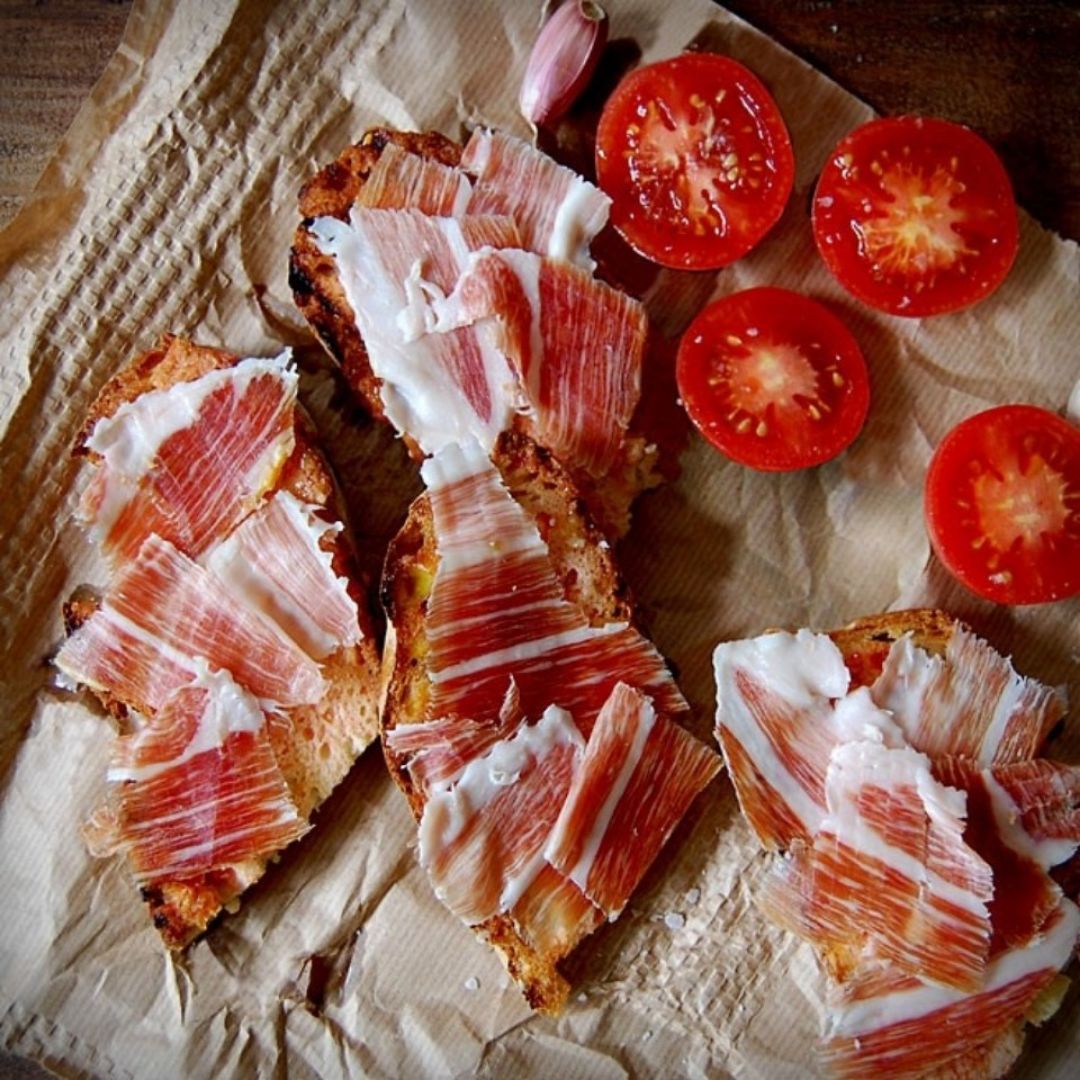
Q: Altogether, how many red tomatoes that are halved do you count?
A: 4